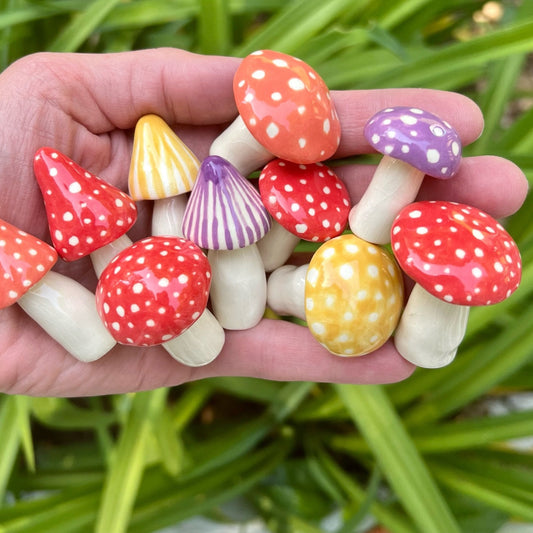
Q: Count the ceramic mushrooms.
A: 10